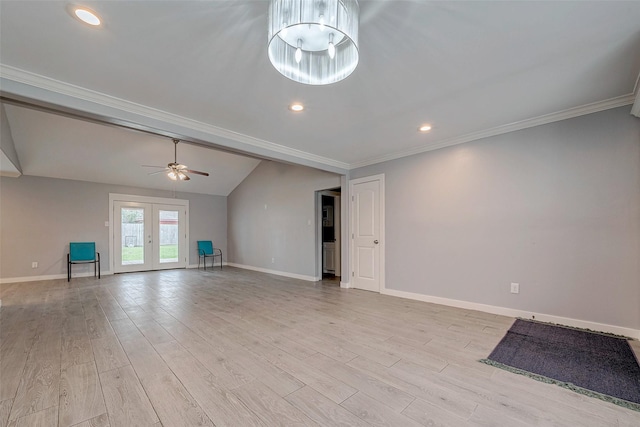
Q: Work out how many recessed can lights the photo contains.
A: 3